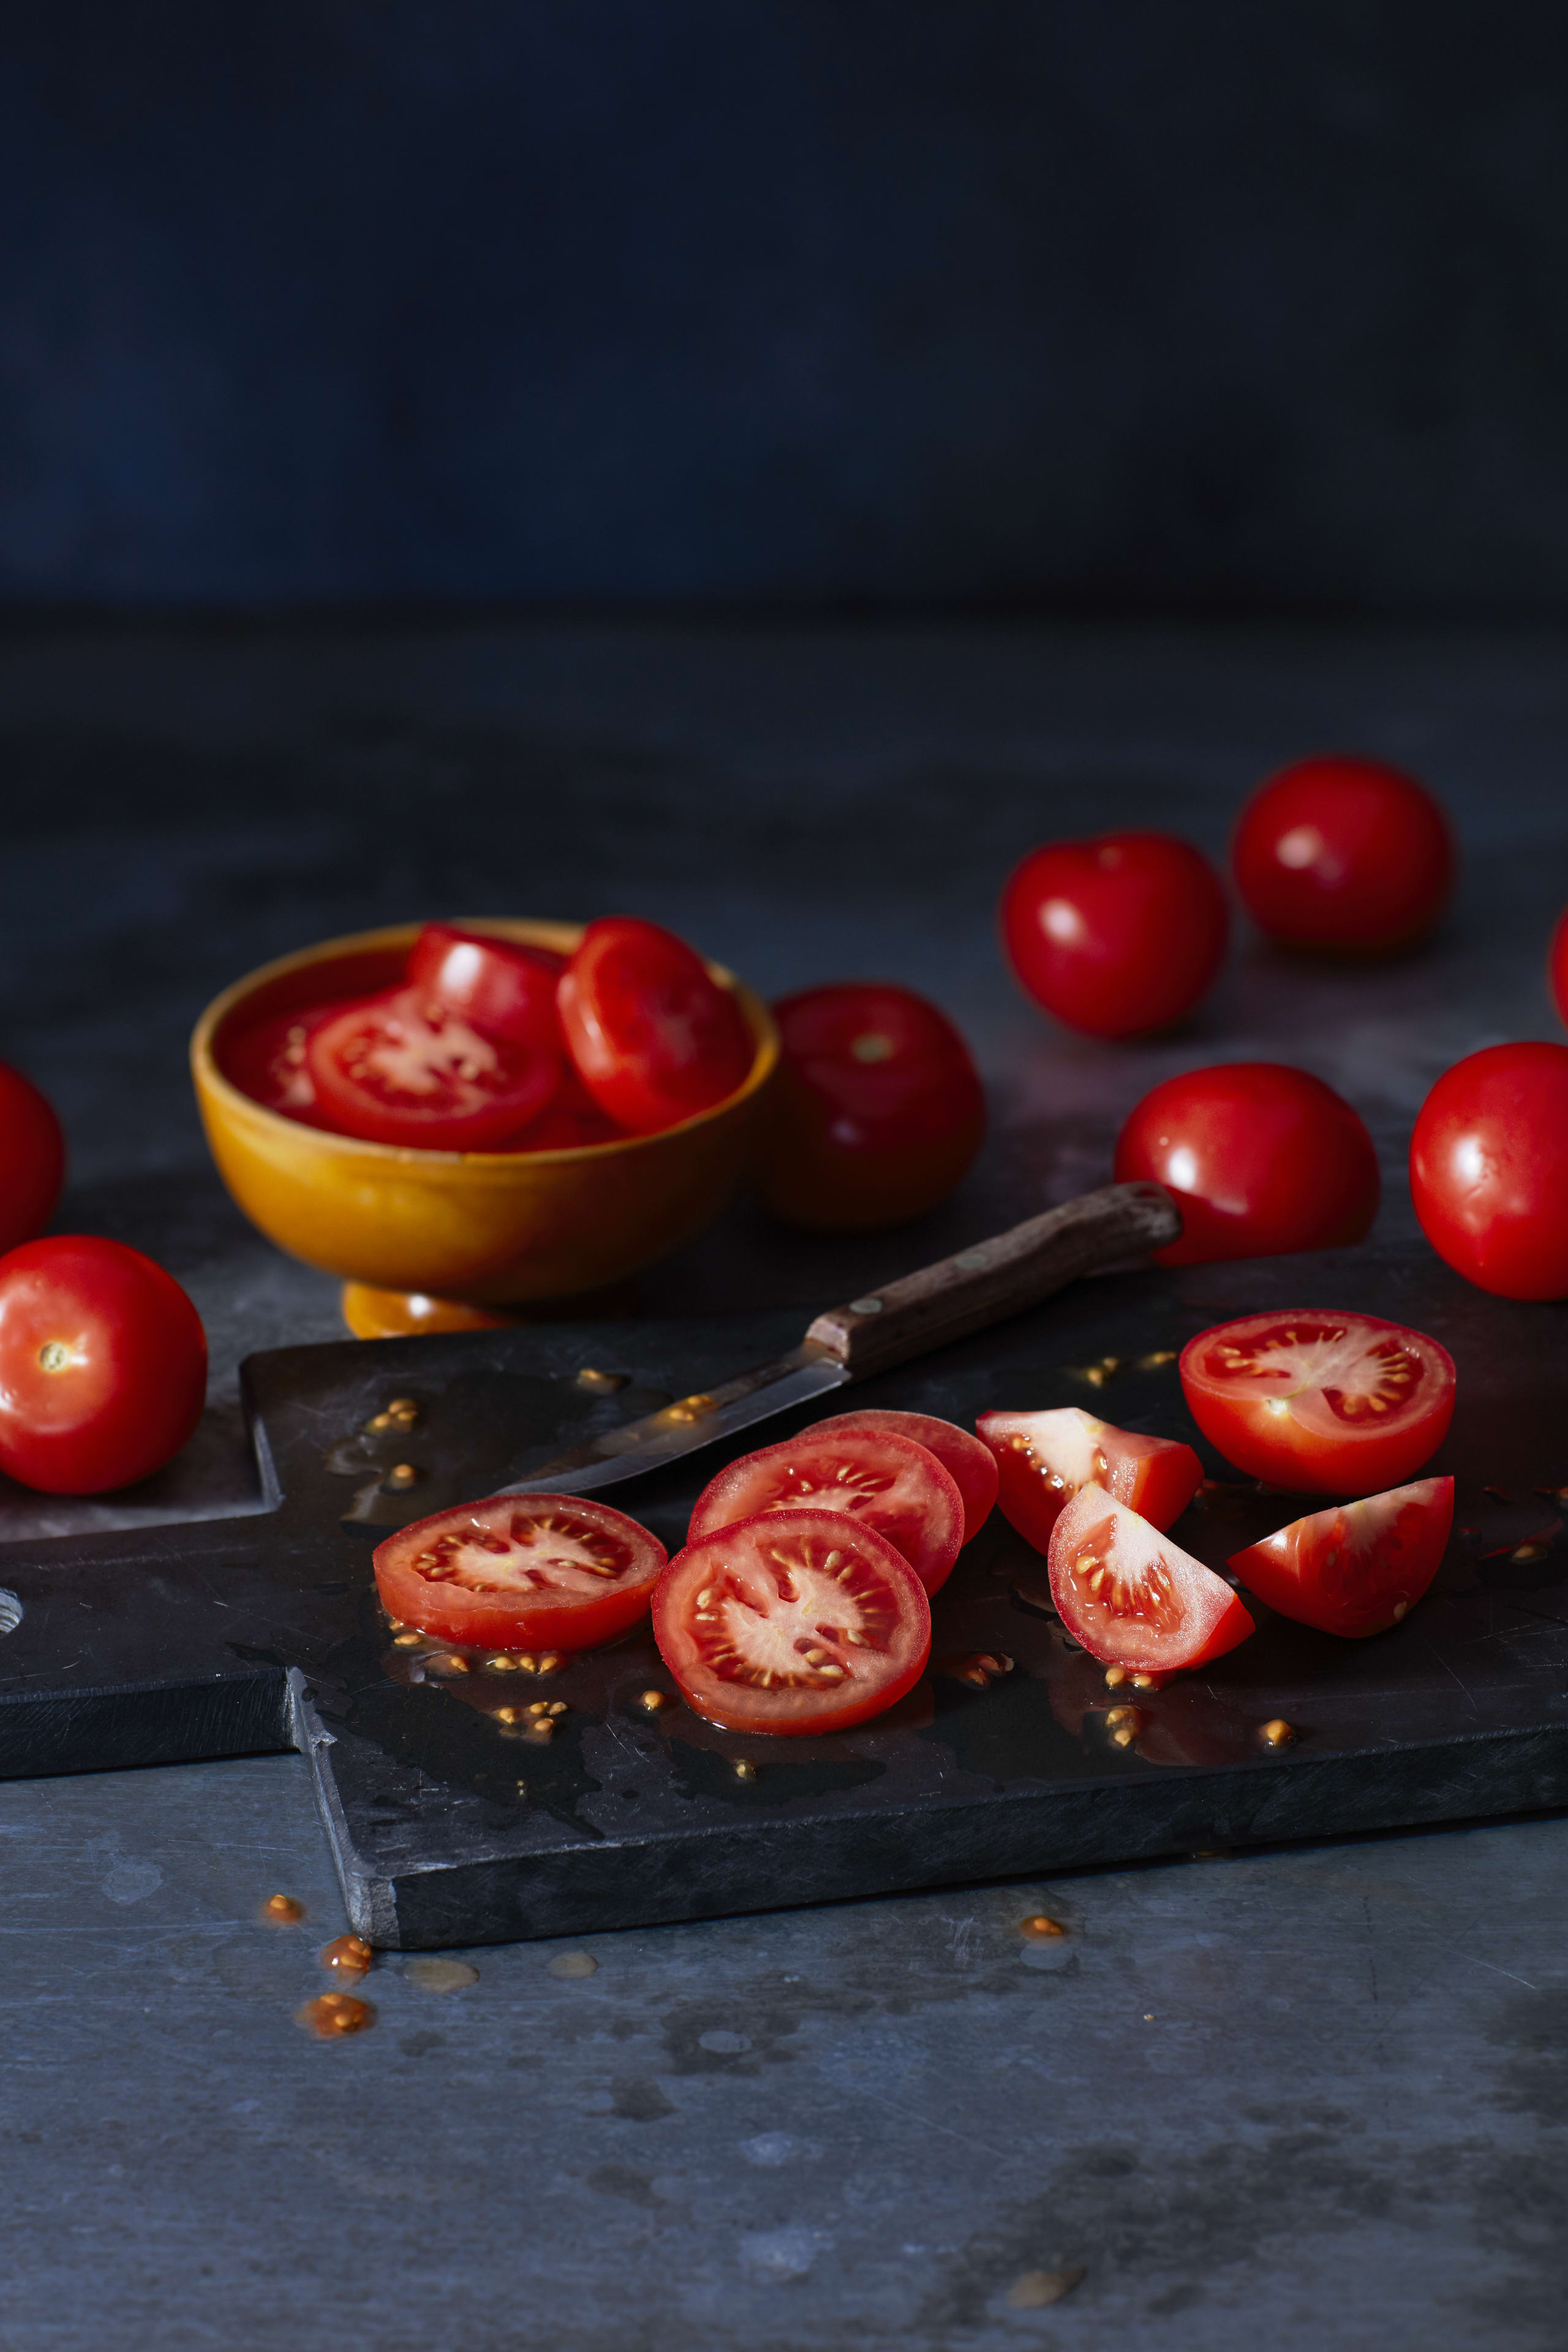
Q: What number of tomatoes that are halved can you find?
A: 1